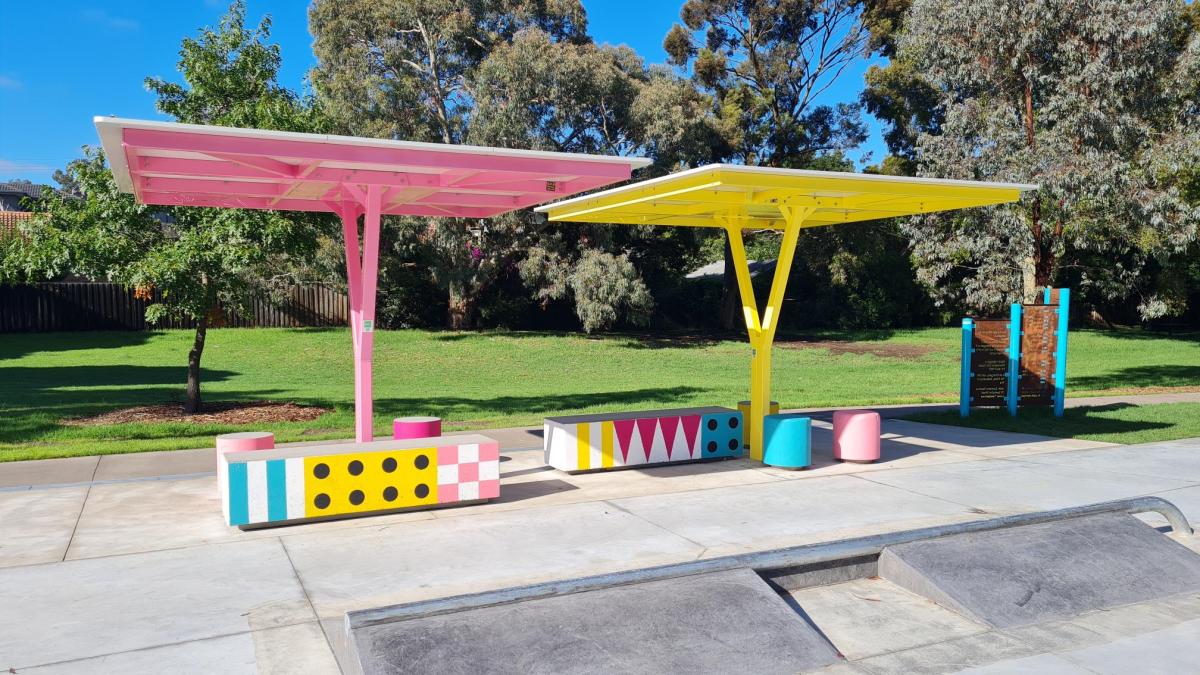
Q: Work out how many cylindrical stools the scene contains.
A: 5